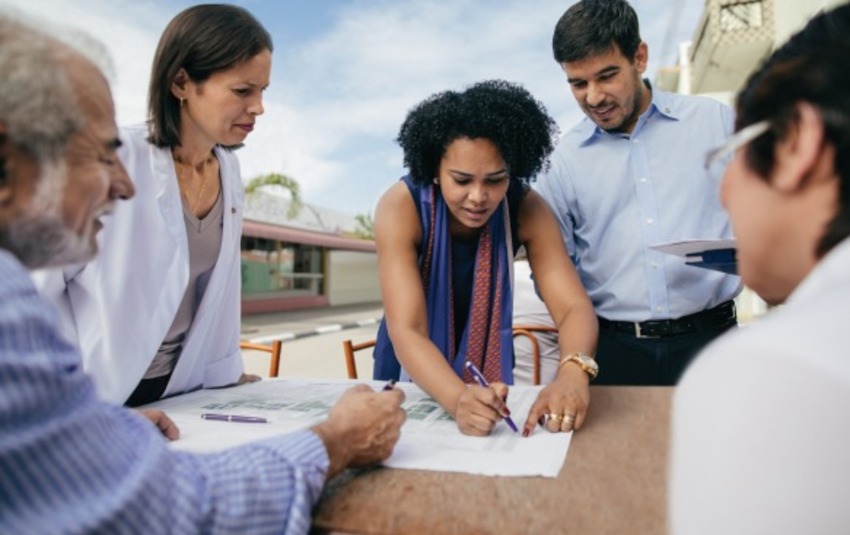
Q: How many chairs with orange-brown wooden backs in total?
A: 3